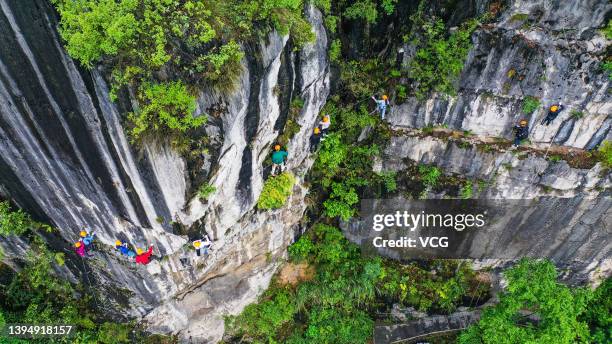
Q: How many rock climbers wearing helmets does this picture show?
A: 11